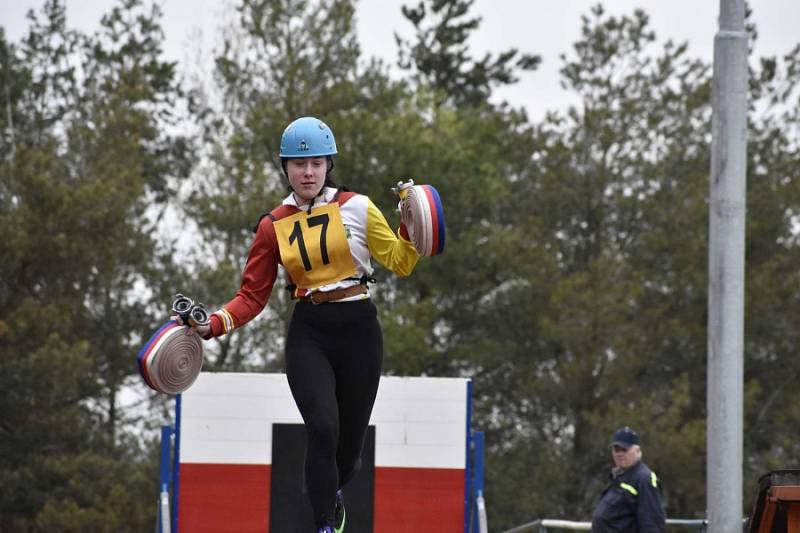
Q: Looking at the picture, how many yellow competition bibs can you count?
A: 1